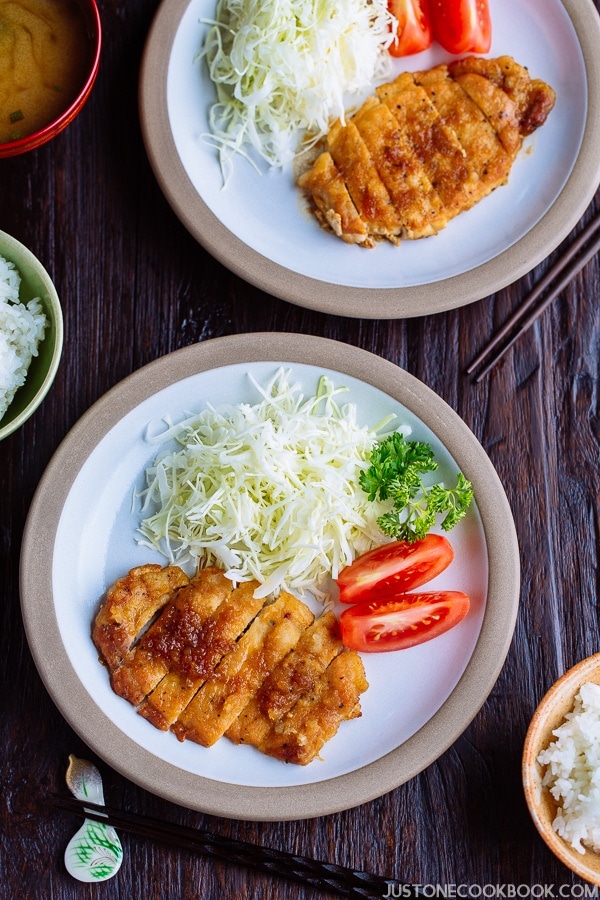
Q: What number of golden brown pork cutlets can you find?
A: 2